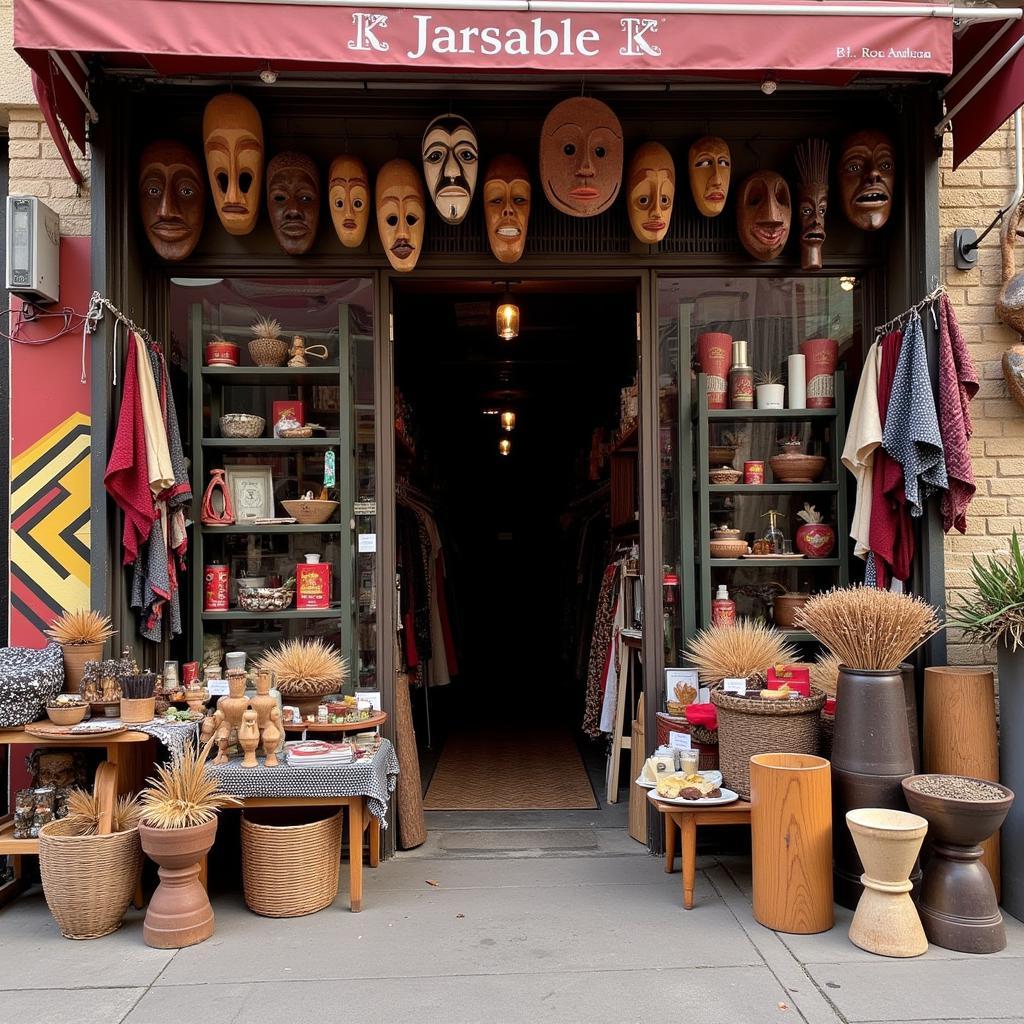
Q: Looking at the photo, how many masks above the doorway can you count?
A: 13